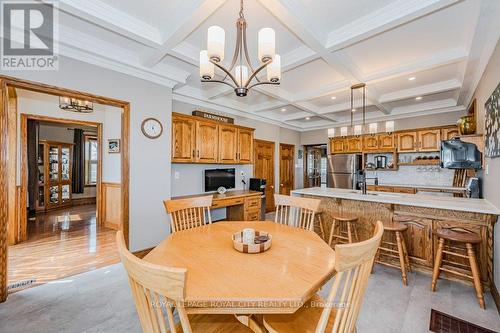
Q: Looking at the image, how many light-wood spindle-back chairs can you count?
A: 4